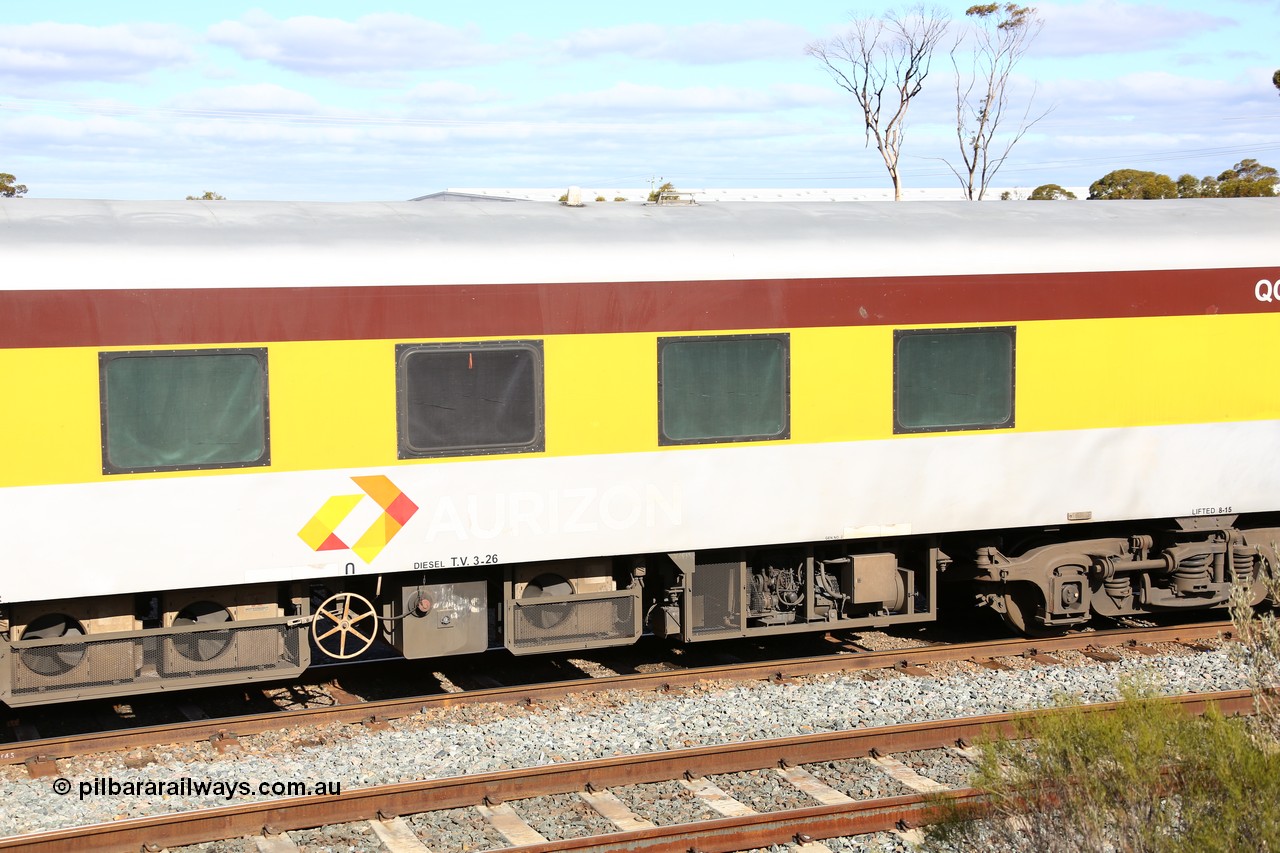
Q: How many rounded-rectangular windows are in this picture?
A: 4